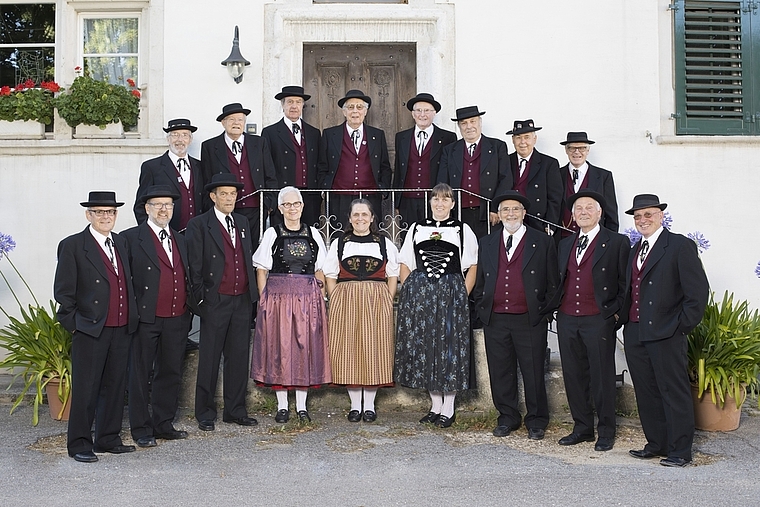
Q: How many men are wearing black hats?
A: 14